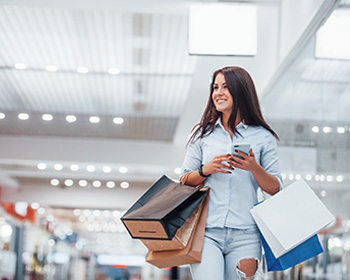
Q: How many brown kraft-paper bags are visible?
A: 2